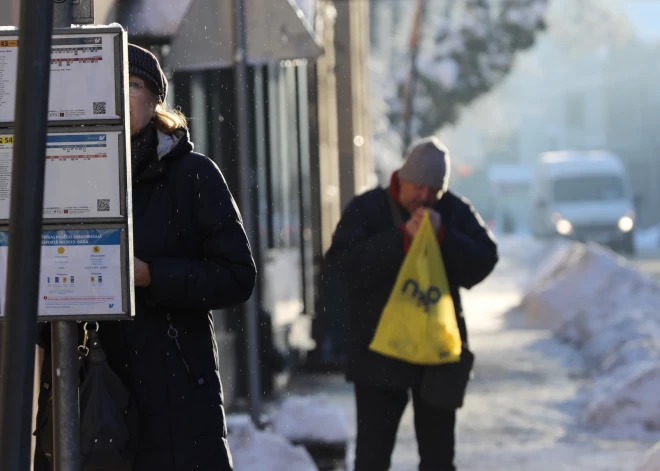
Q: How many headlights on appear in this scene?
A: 2